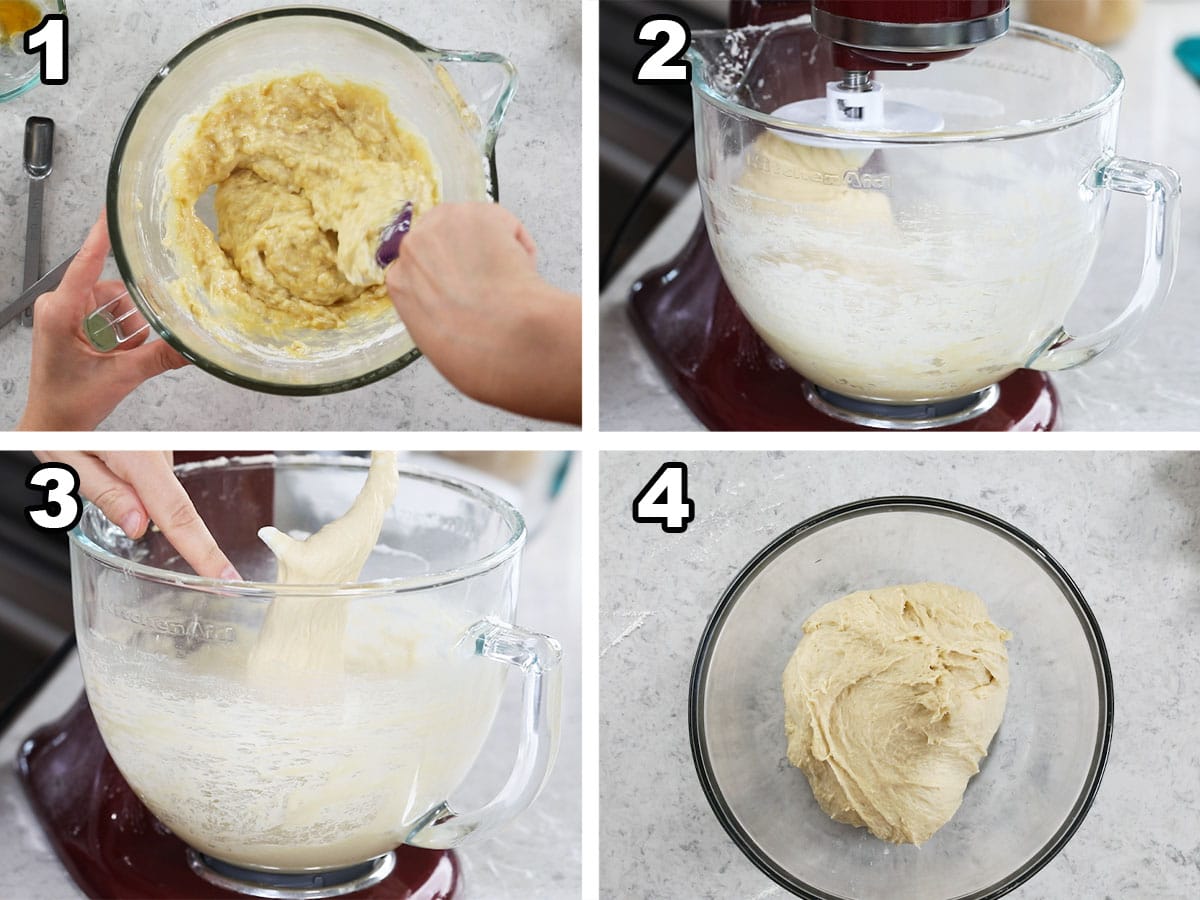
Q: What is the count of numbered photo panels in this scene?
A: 4